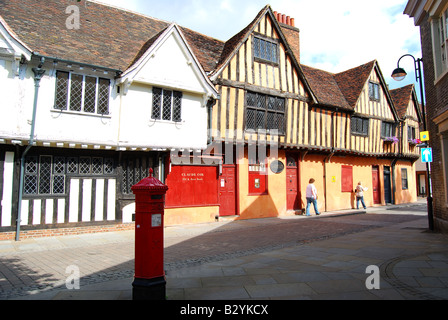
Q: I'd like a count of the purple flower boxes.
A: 2